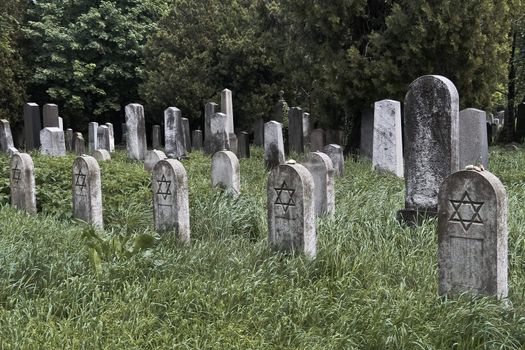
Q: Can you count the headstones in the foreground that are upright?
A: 5